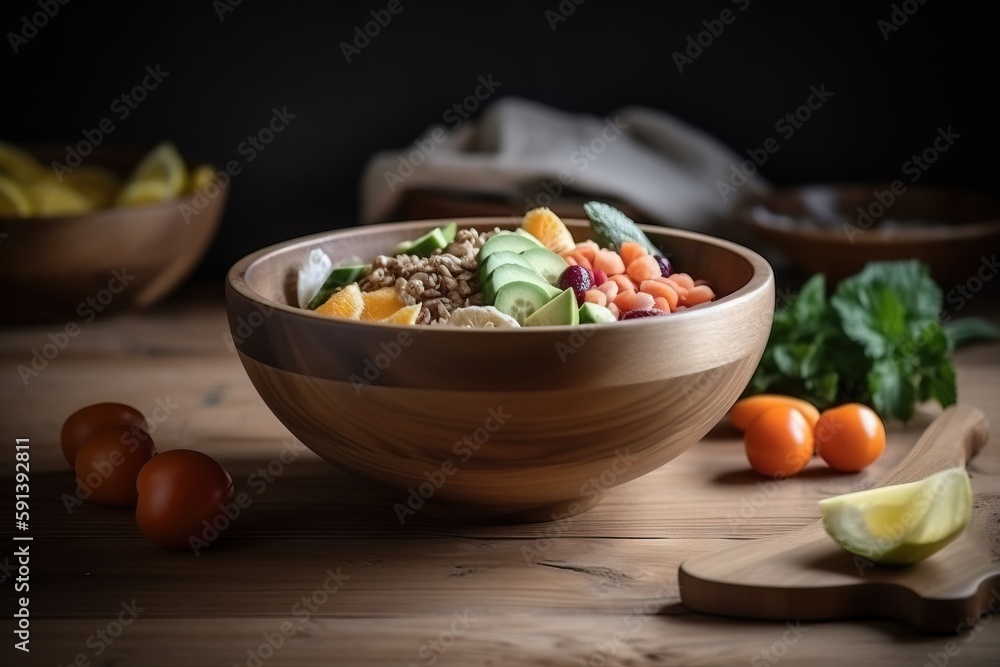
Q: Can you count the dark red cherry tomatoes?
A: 3